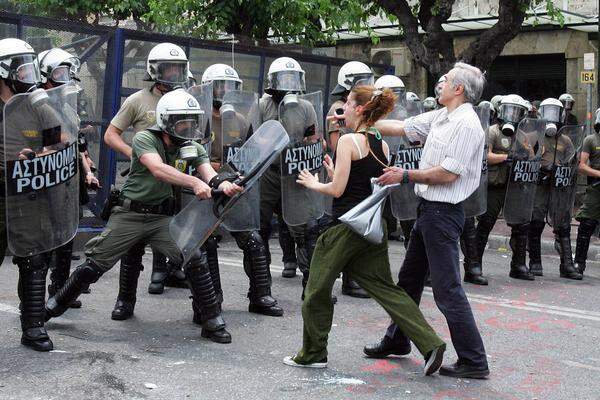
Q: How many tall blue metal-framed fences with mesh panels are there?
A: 1